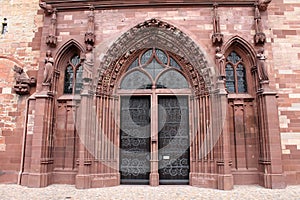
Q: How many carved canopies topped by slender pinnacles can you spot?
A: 4